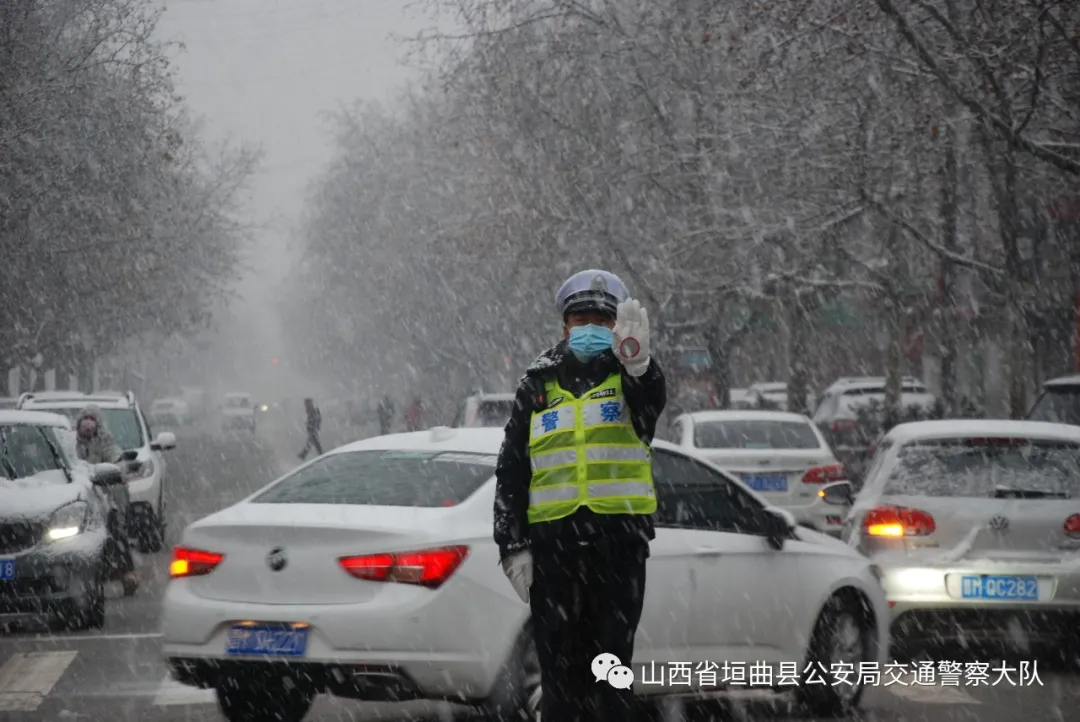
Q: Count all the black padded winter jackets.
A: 1